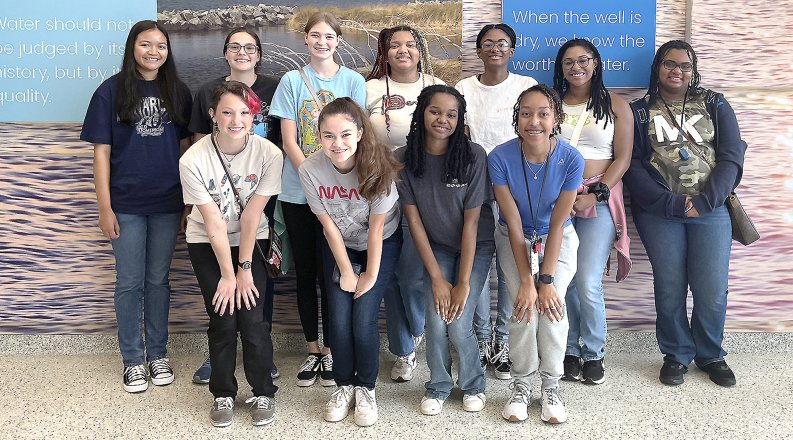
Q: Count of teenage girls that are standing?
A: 11